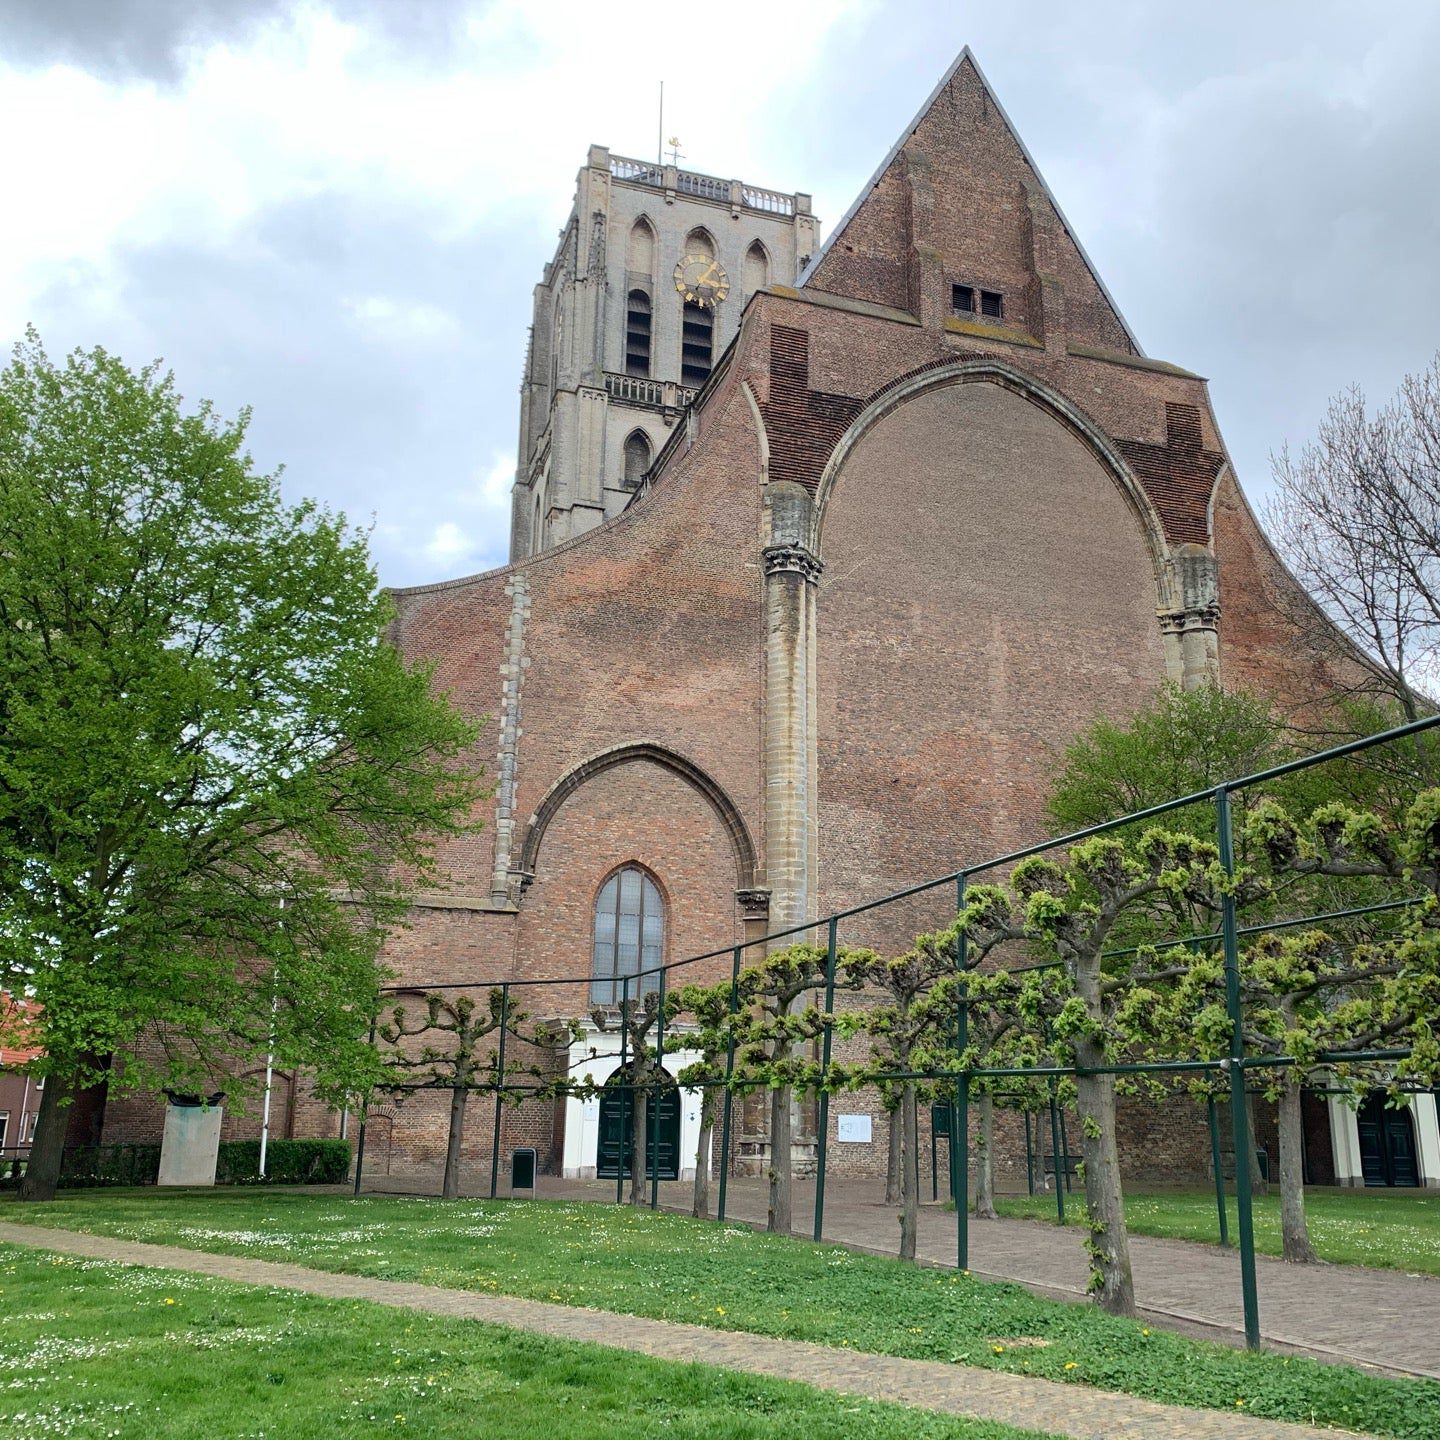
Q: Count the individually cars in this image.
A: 0